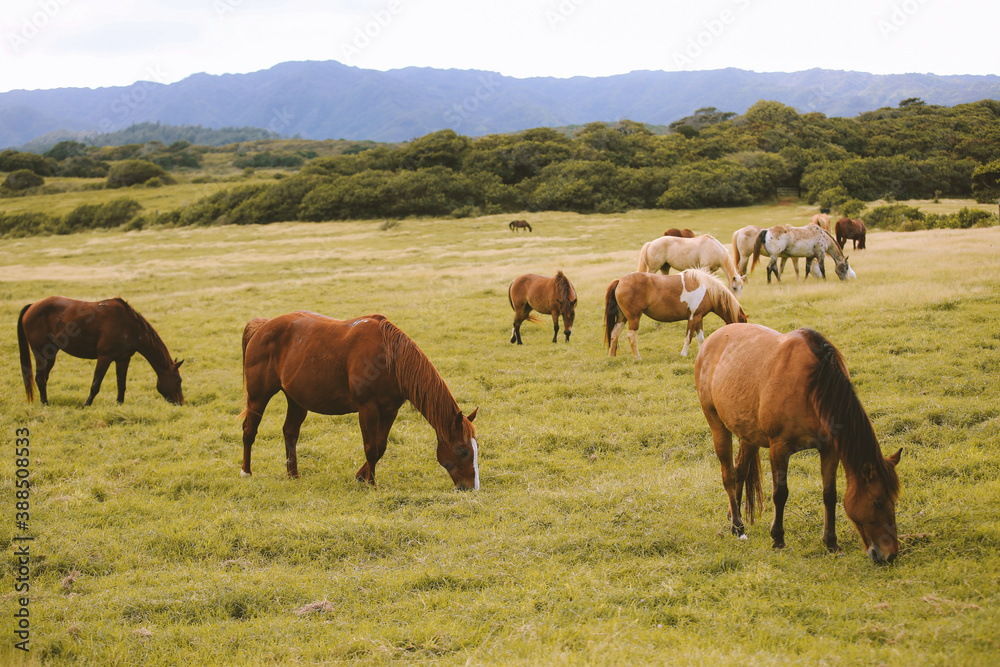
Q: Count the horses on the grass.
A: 12